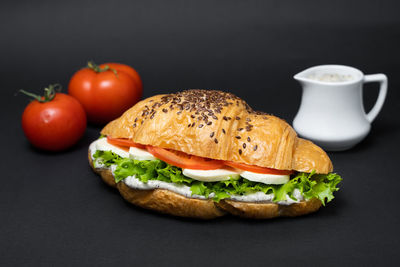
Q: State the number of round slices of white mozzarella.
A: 4